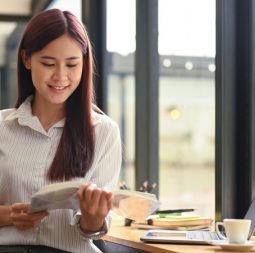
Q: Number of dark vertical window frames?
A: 3